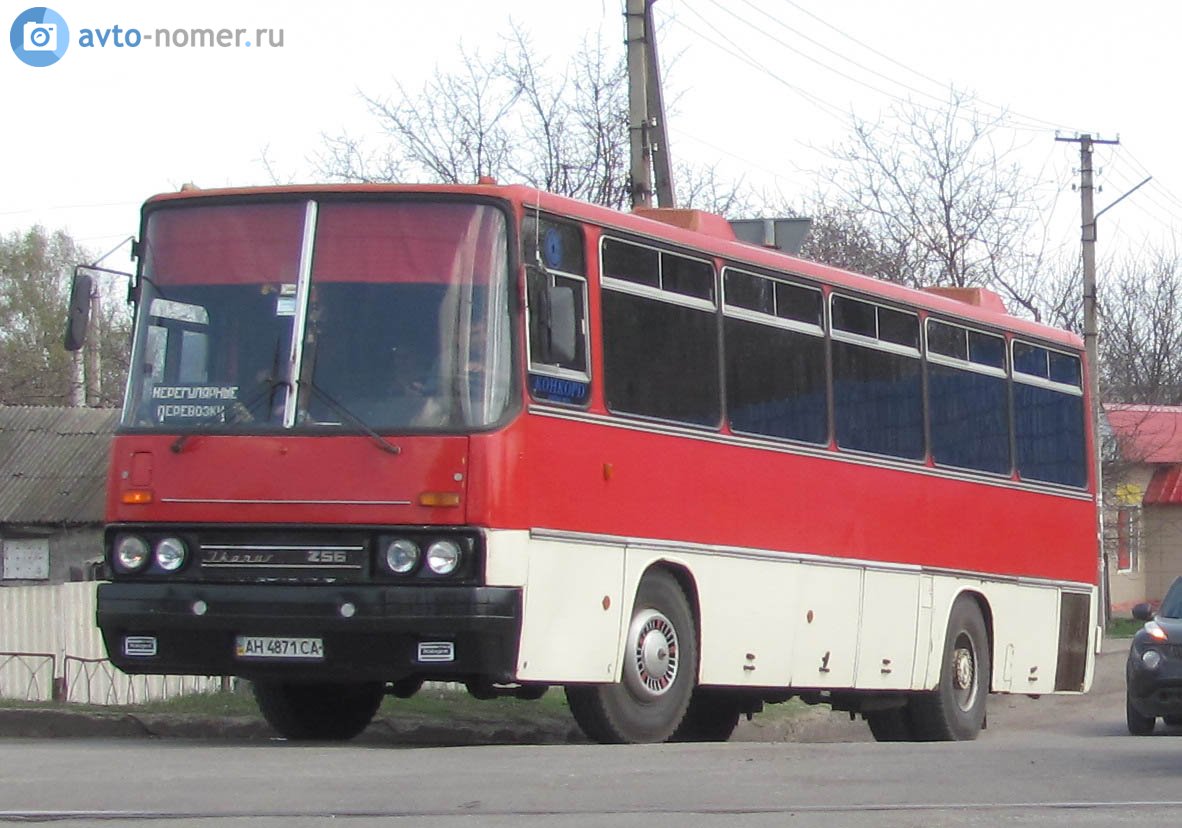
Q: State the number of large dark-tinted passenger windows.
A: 5